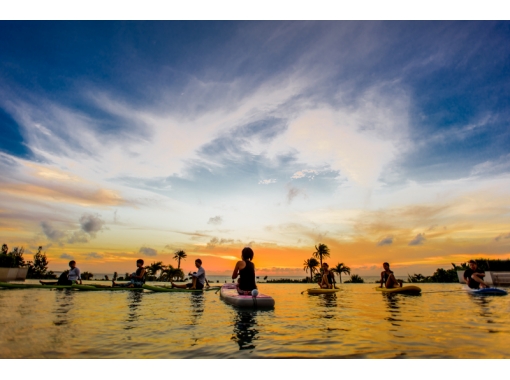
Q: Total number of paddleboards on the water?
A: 7